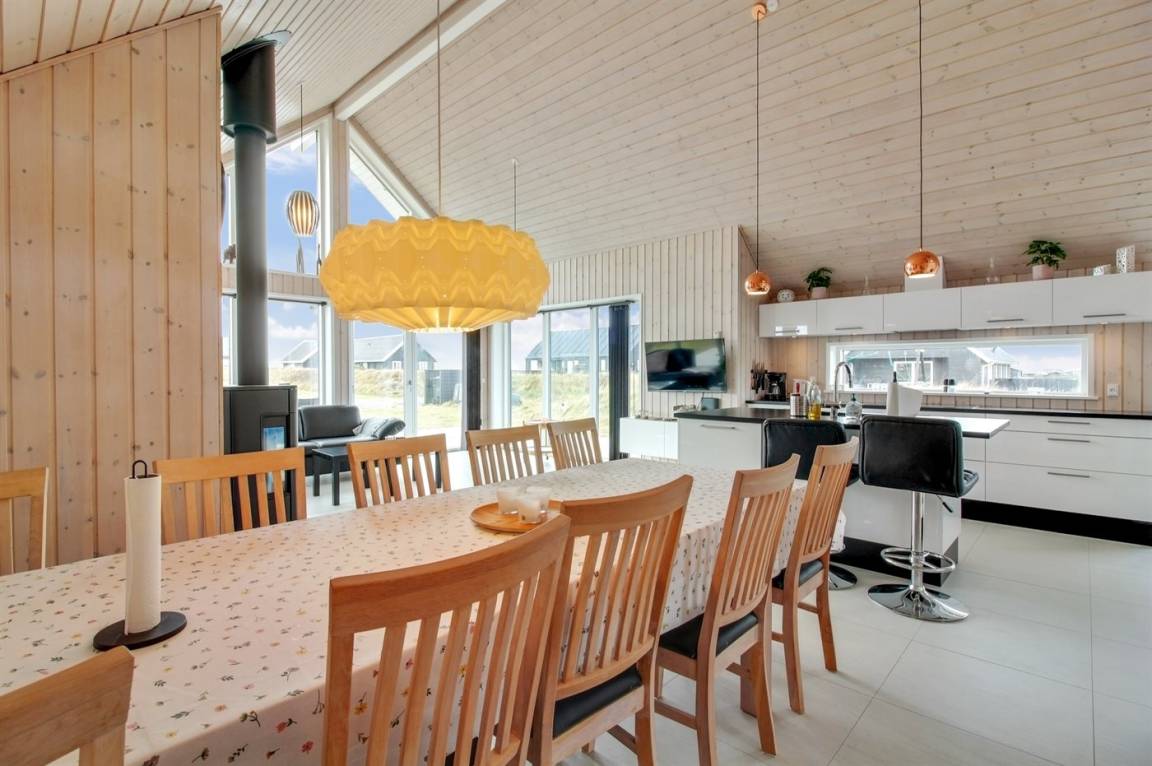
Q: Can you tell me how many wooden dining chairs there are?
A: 10